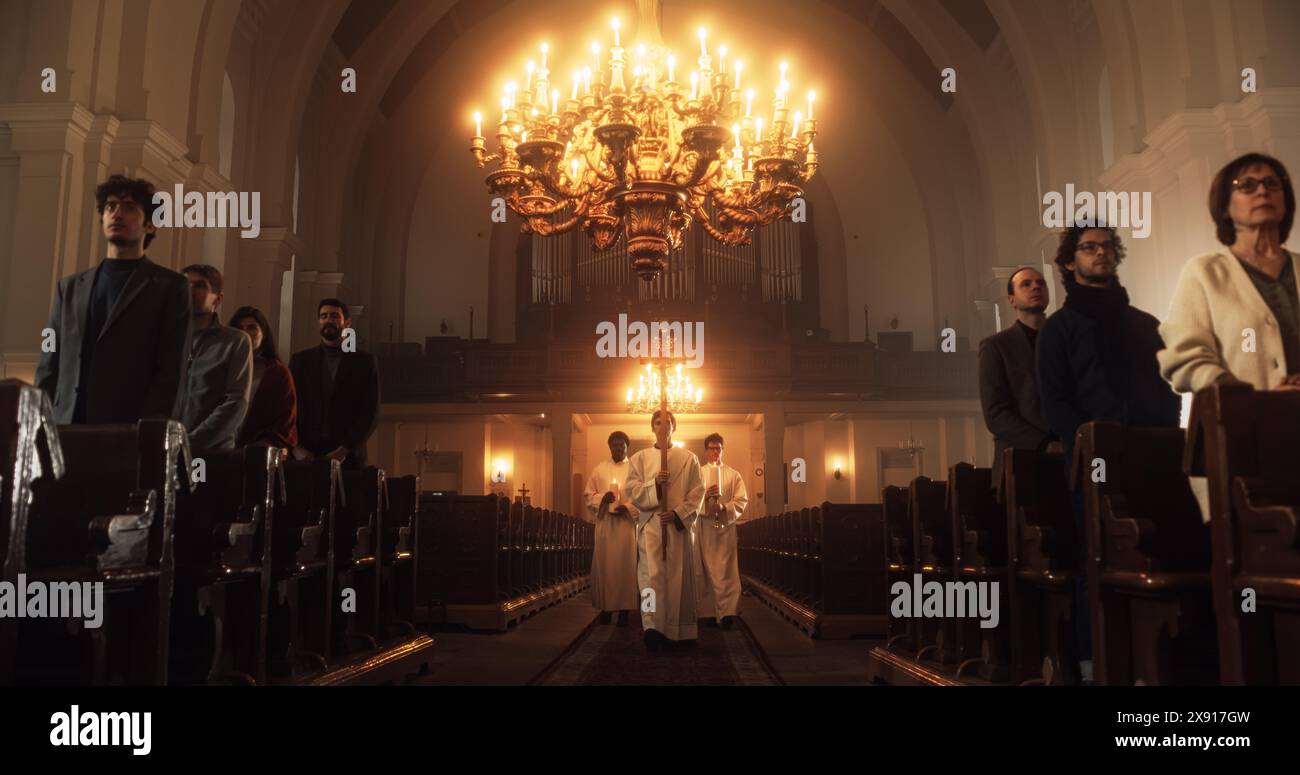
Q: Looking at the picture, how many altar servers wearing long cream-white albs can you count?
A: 3